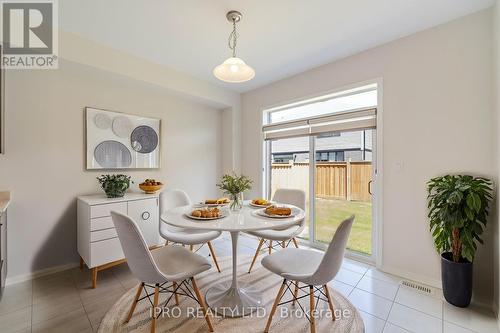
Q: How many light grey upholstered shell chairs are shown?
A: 4